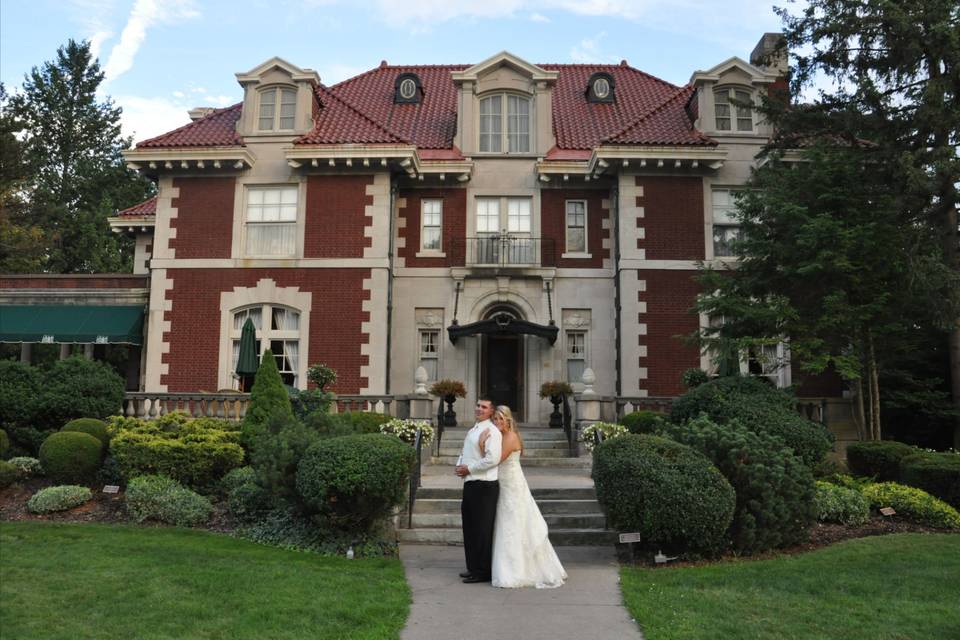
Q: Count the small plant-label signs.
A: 3